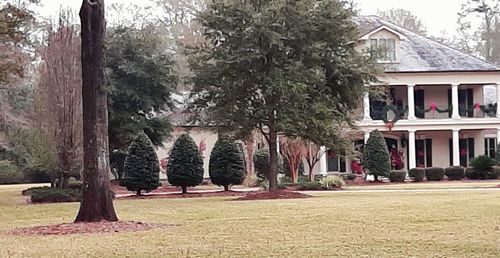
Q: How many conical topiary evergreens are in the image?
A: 4